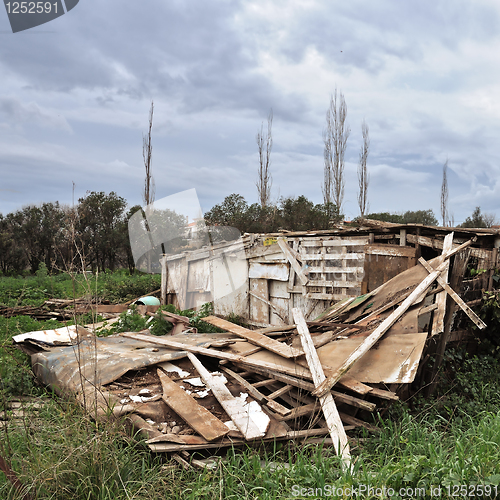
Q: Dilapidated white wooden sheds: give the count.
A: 1